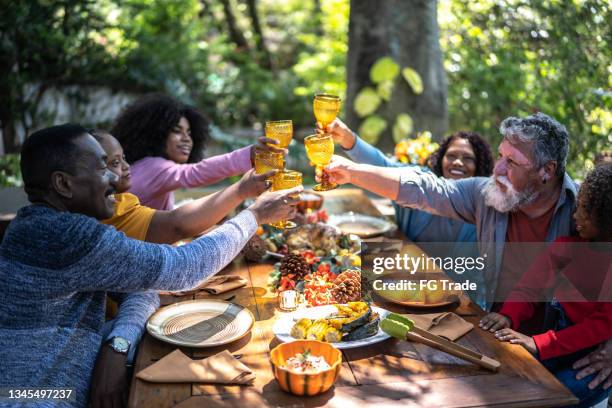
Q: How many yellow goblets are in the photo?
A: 5